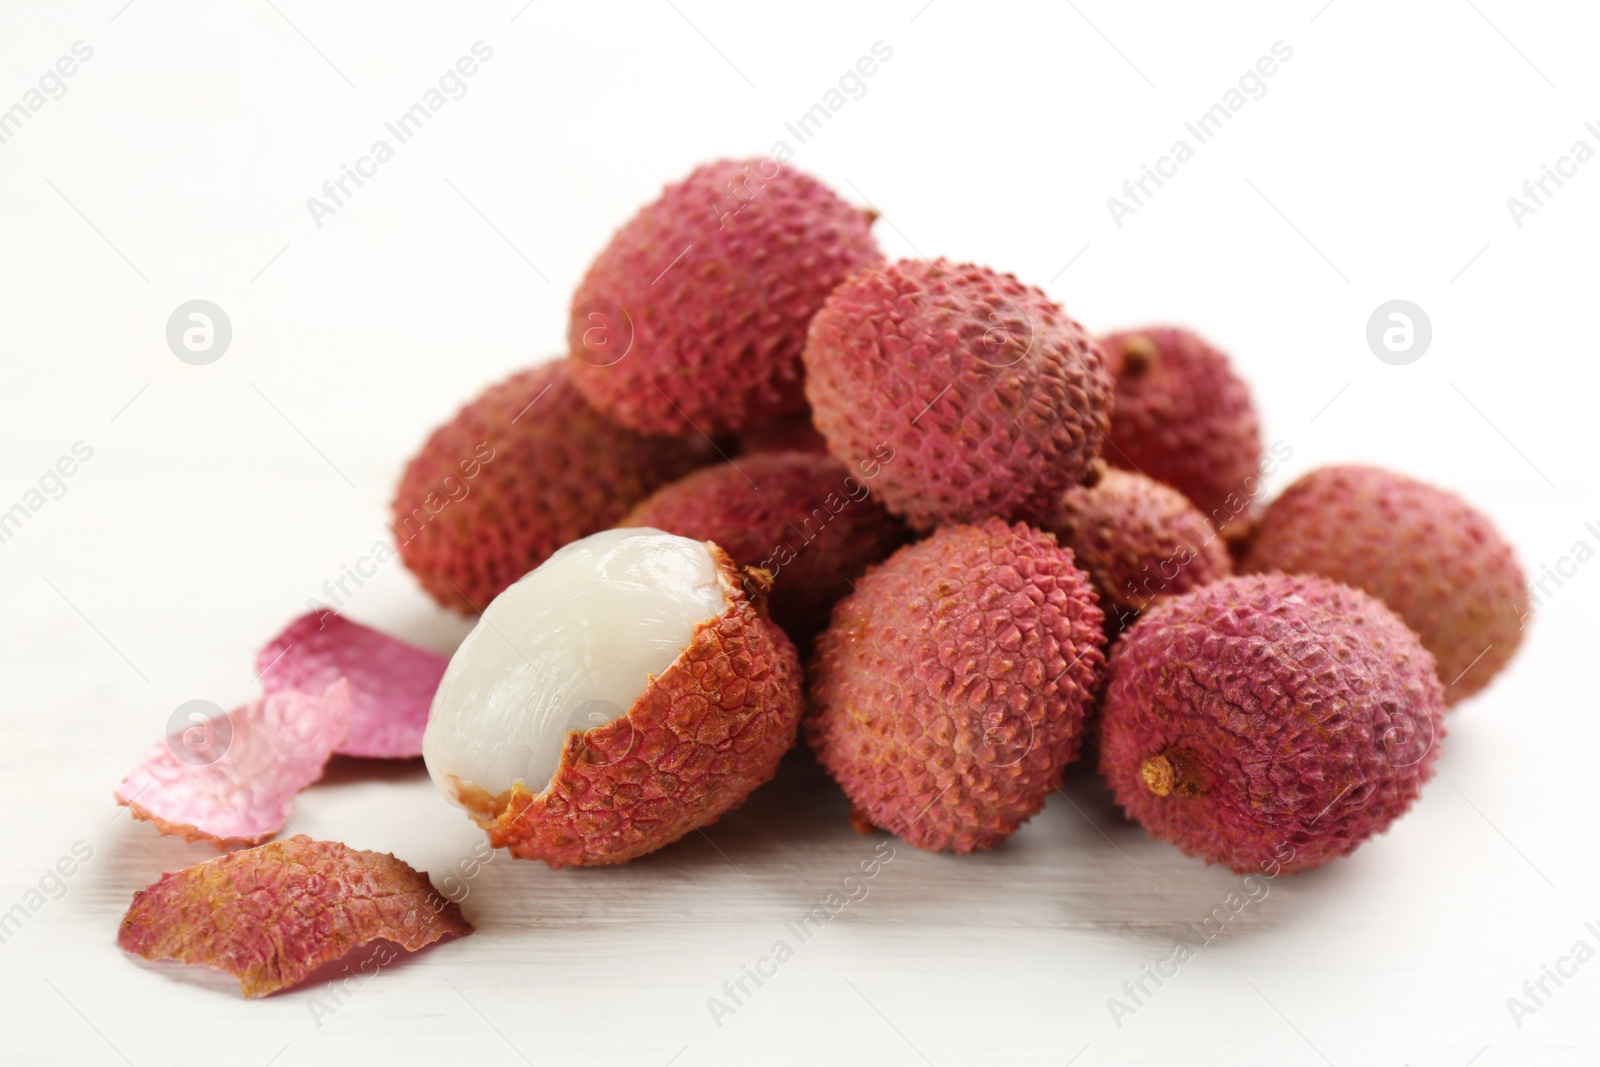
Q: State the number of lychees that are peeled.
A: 1